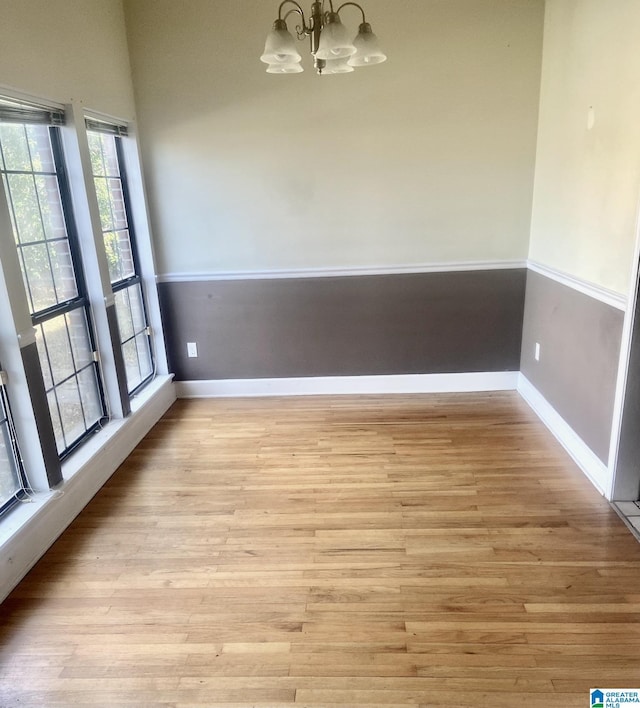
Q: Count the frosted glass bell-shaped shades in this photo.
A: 5